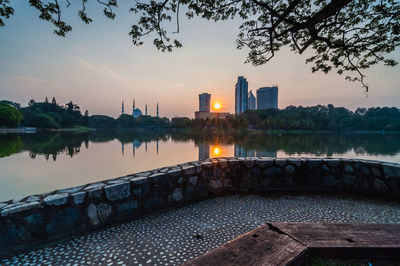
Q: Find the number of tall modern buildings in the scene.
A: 4